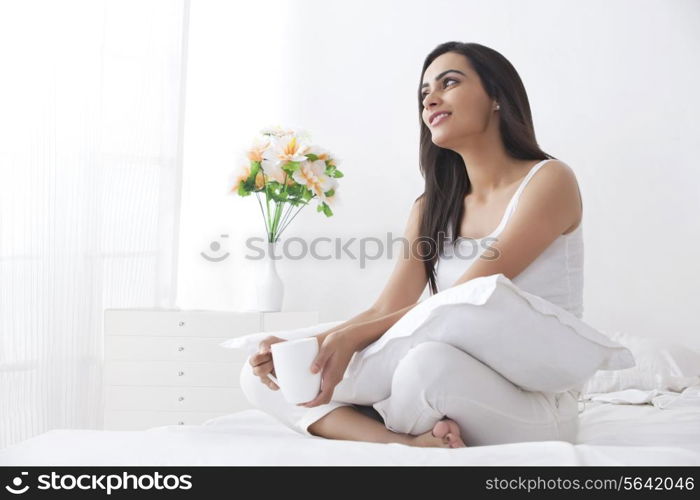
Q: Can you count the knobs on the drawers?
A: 5